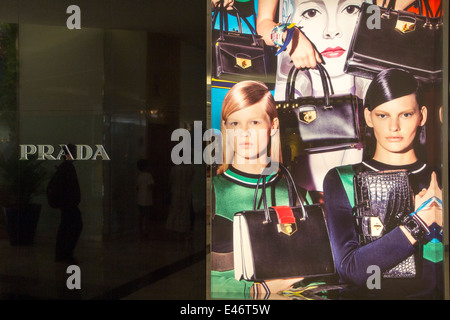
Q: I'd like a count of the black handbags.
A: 5